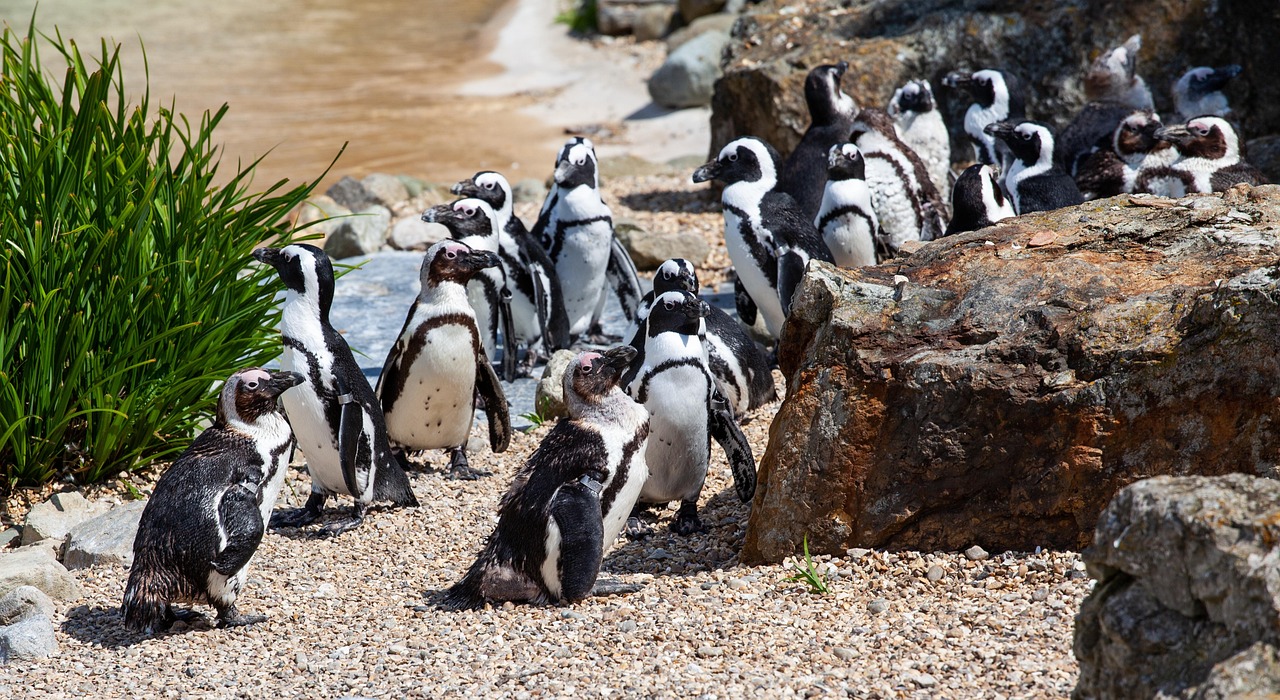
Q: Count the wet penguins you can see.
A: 2